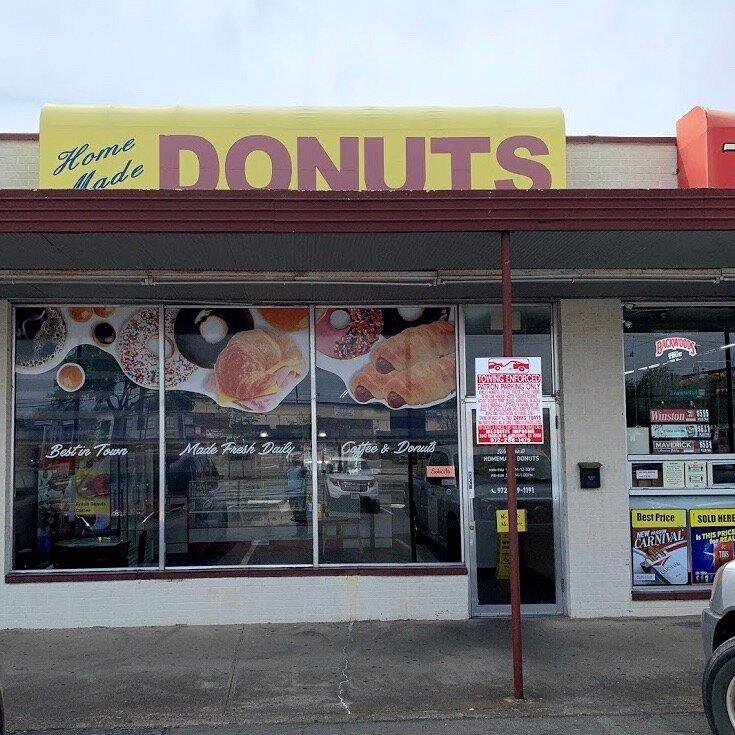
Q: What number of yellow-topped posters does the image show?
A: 2